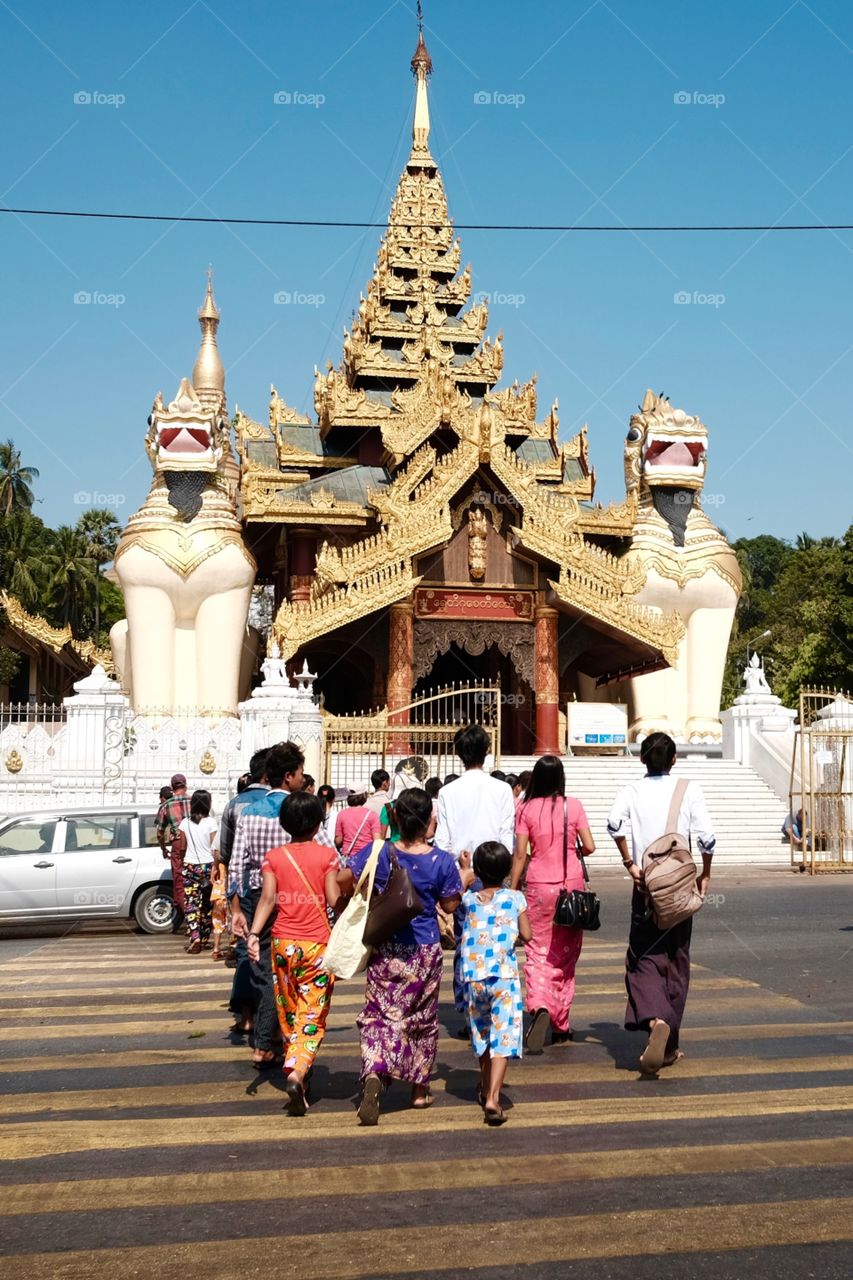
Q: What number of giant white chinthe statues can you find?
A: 2